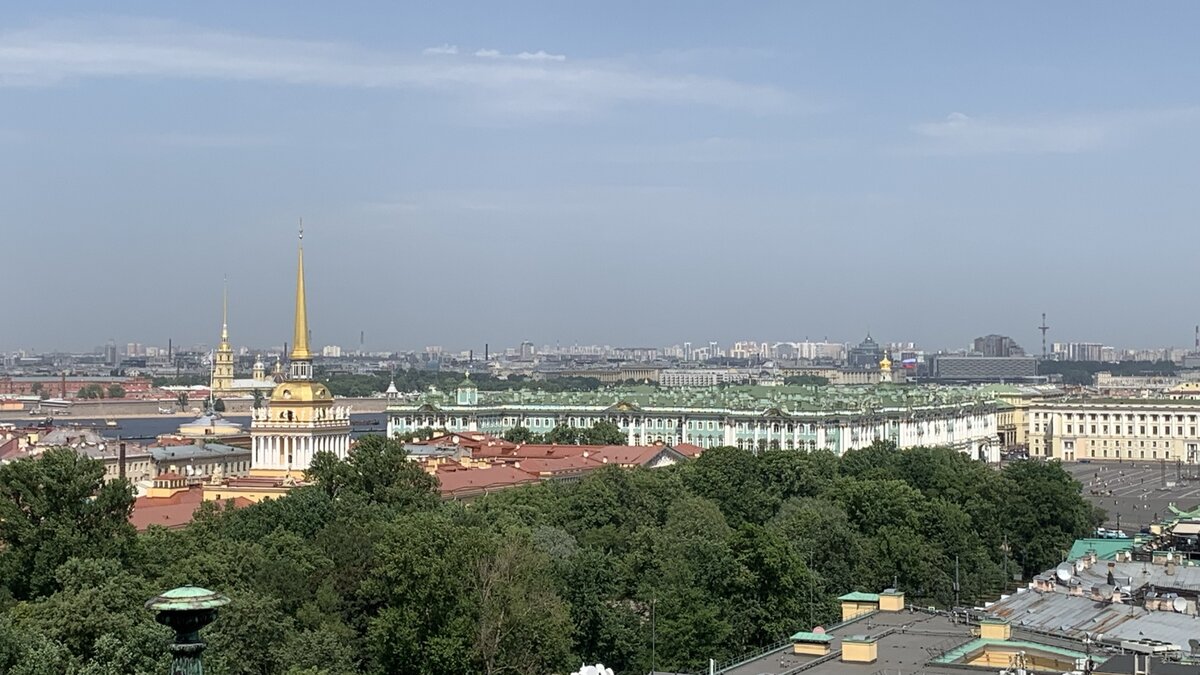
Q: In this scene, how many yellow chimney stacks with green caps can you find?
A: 5